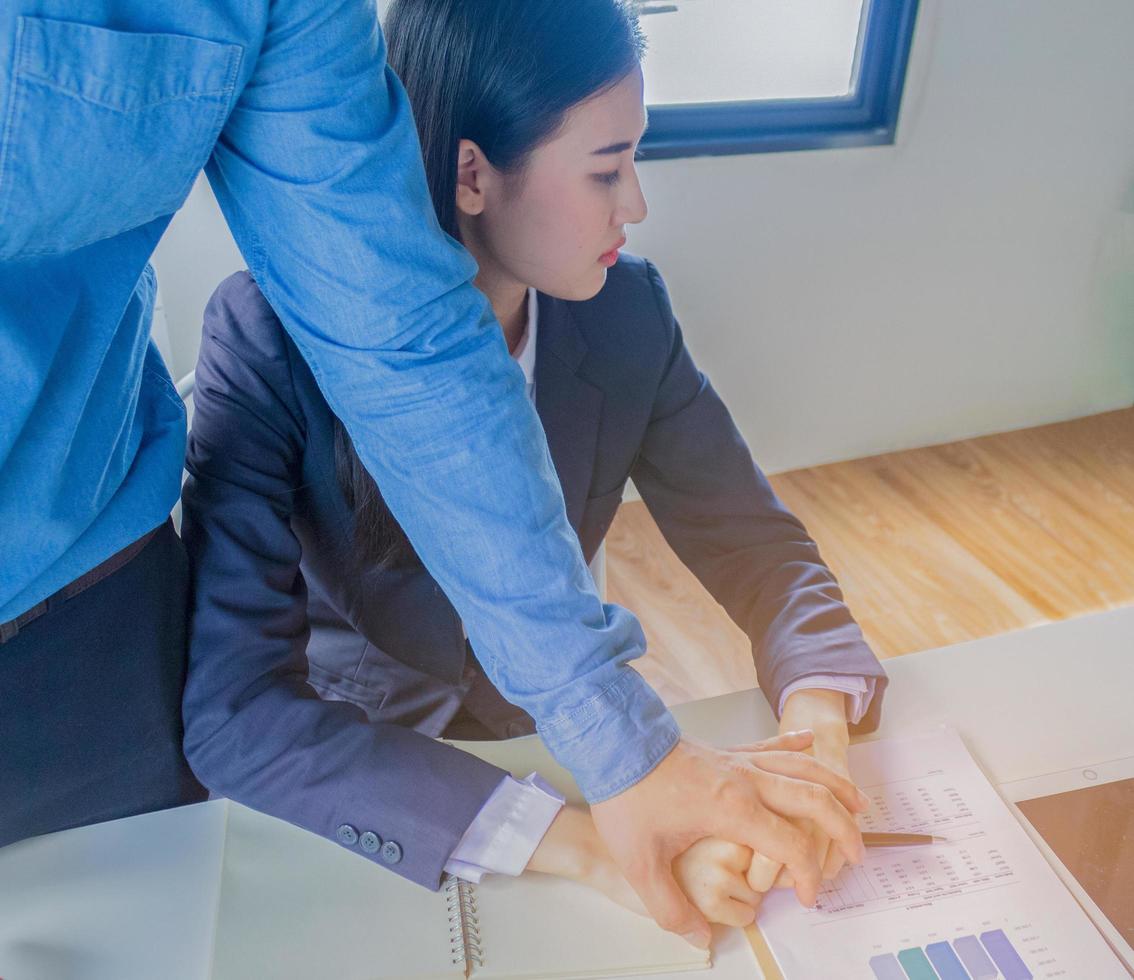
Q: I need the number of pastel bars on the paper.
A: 5